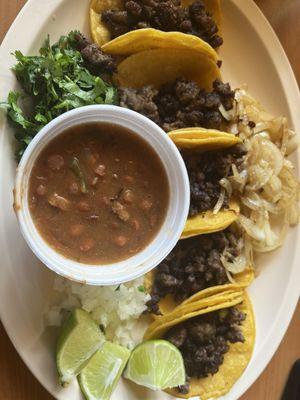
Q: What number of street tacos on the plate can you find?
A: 5